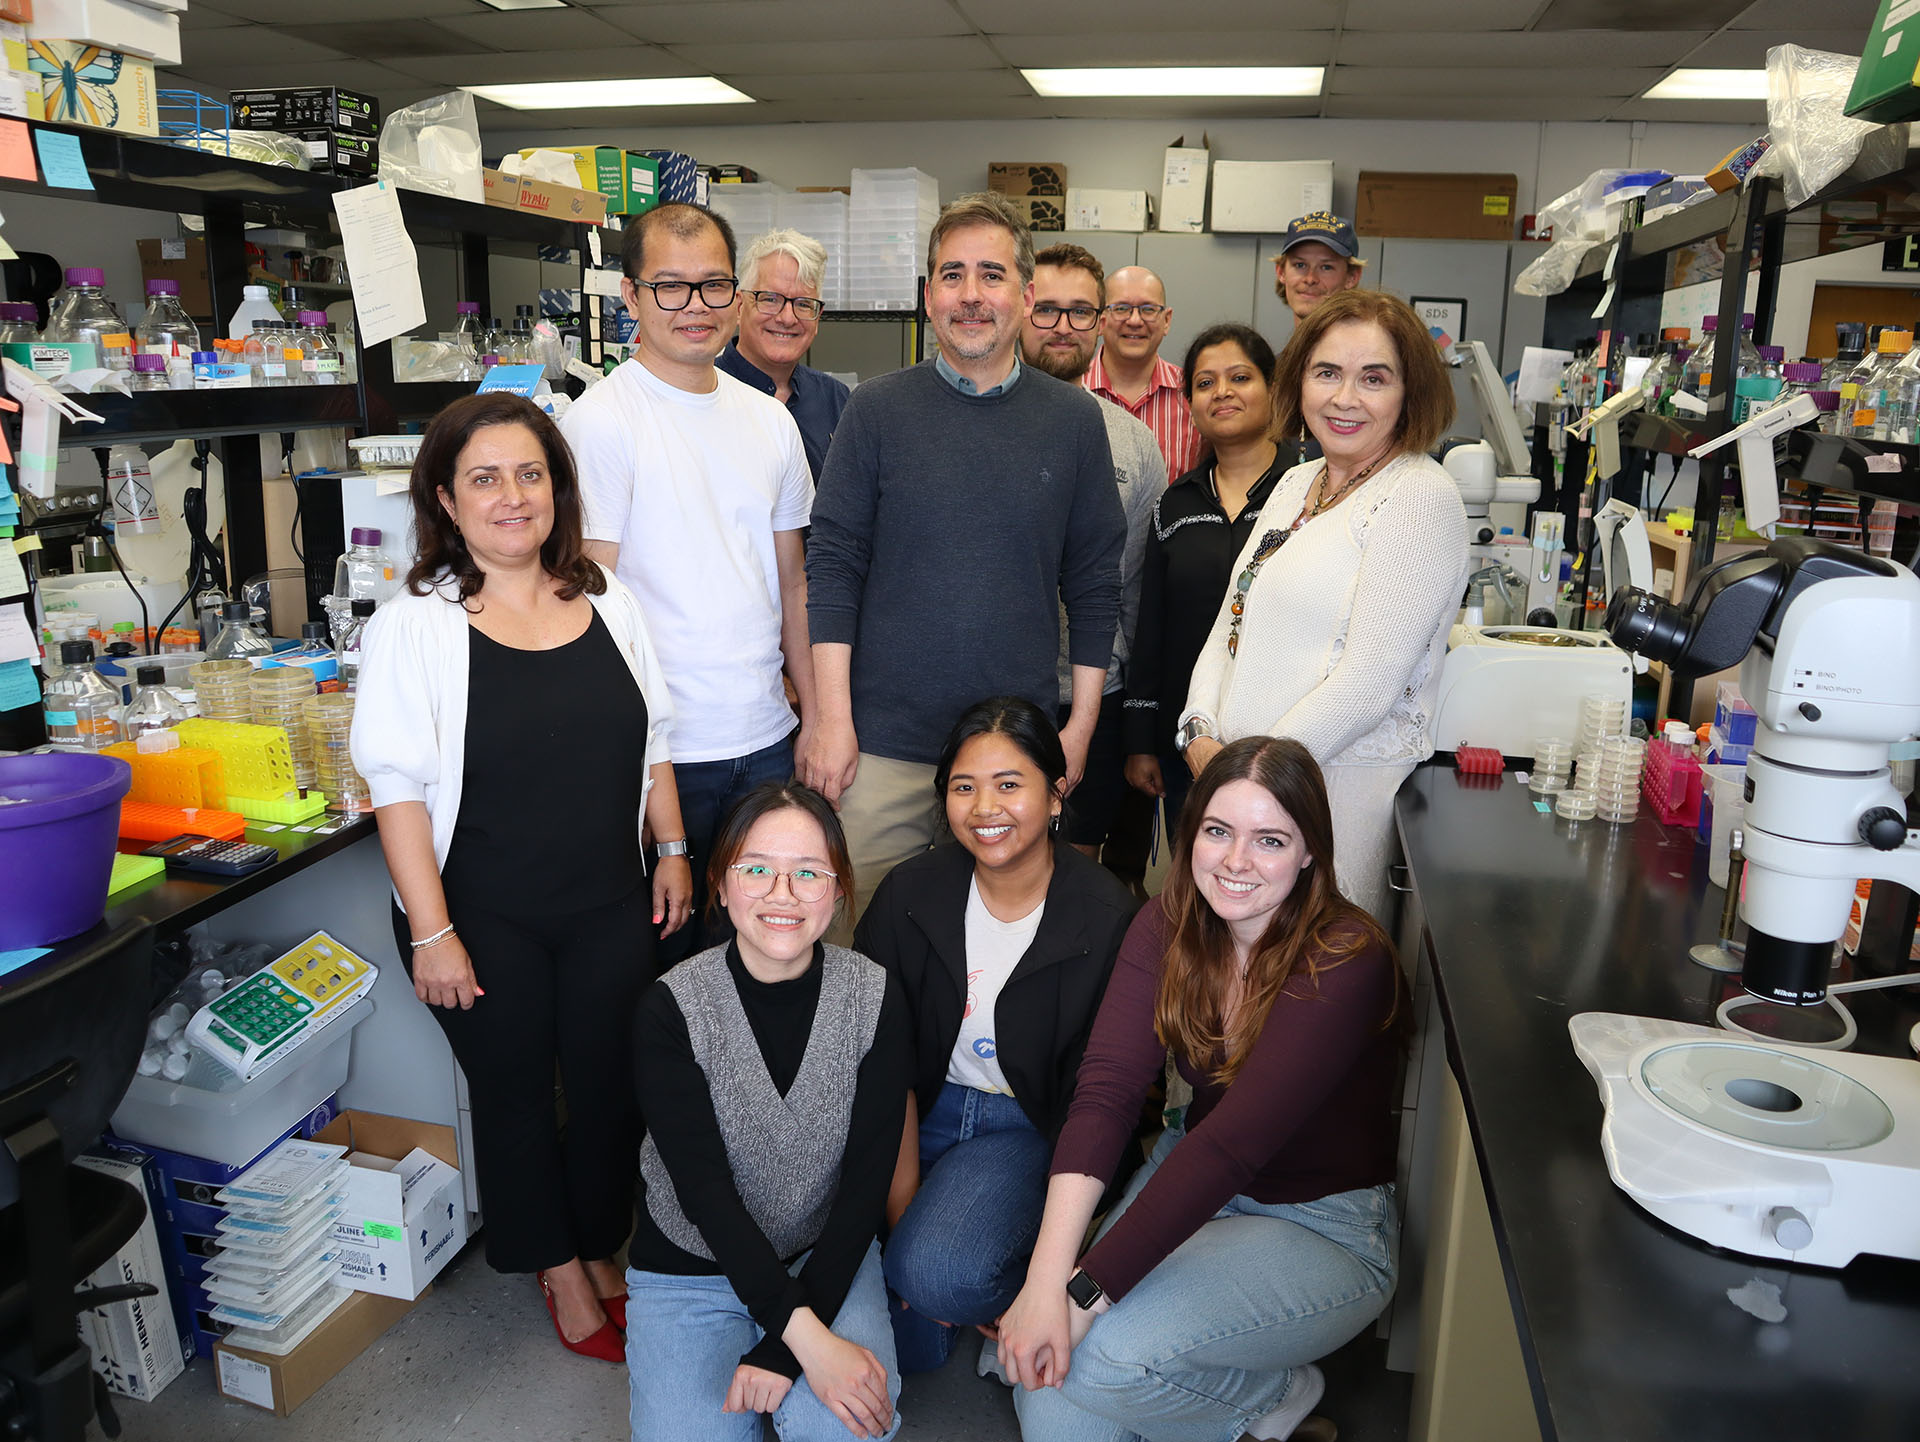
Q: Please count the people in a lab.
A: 12